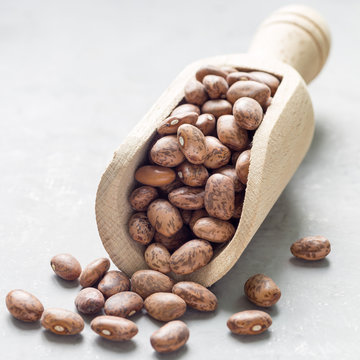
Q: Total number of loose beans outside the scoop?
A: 15